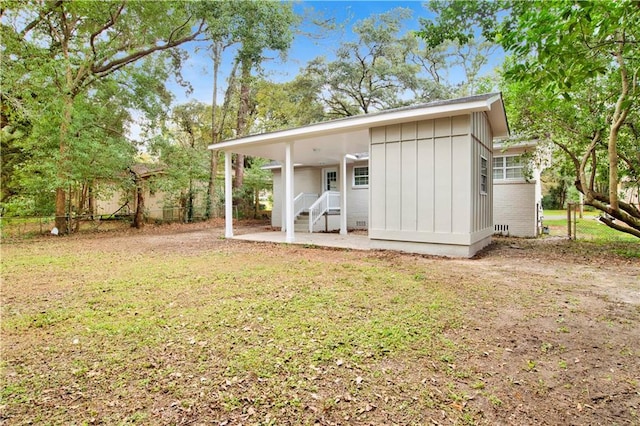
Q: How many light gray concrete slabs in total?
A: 1